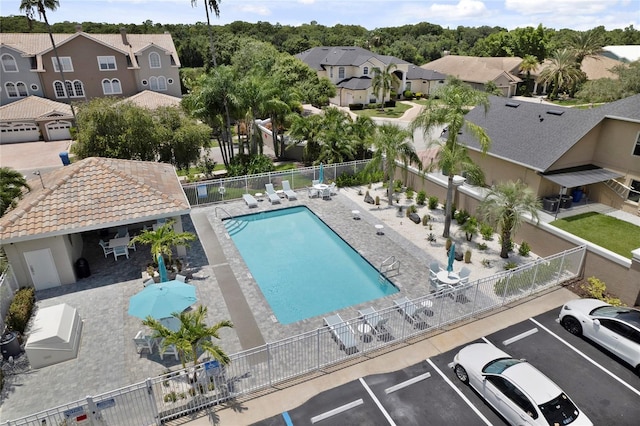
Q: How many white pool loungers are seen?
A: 6